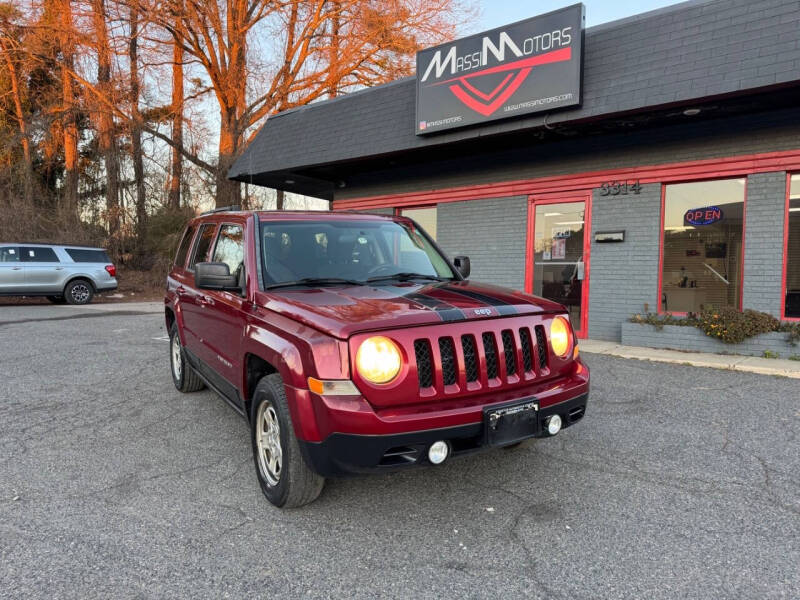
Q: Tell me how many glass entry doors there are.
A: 1